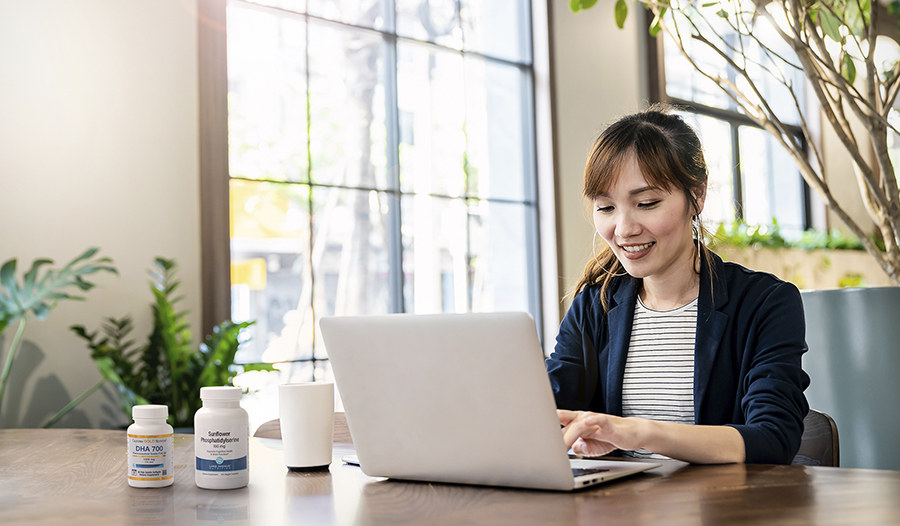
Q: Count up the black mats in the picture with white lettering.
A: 0